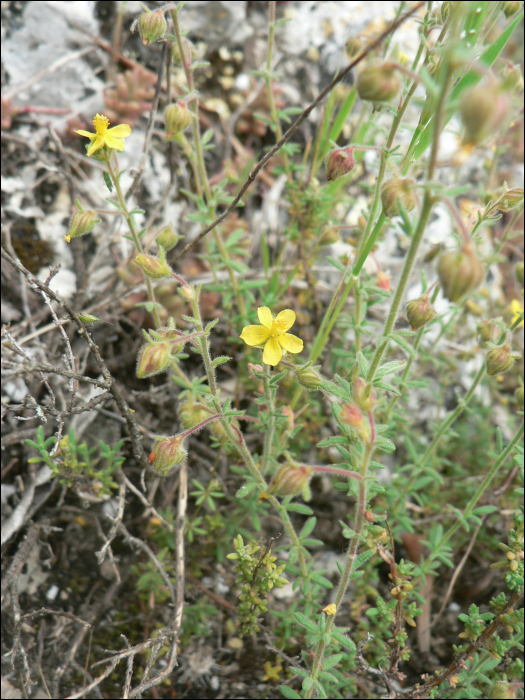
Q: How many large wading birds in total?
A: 0